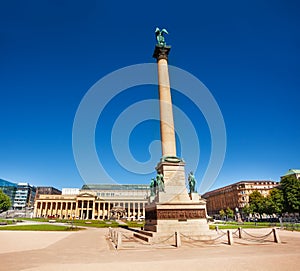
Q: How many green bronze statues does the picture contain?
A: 4